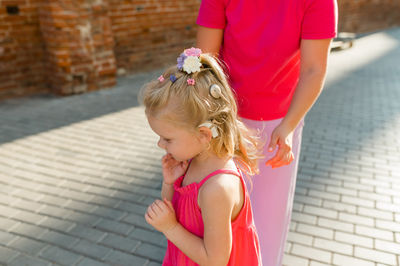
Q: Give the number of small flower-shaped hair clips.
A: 3